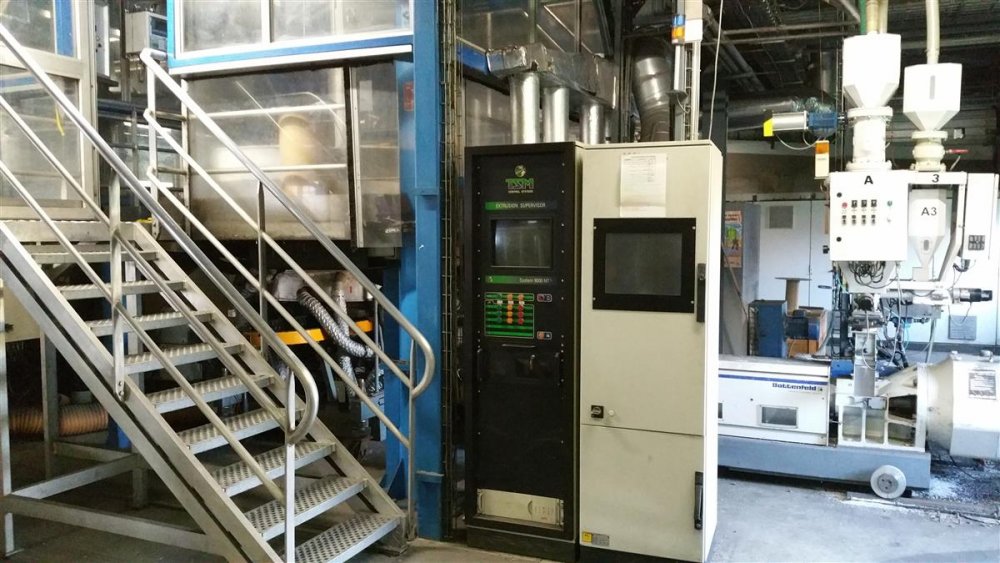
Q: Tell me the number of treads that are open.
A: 9